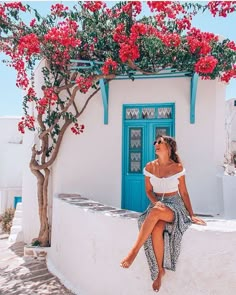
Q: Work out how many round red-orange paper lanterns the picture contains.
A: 0